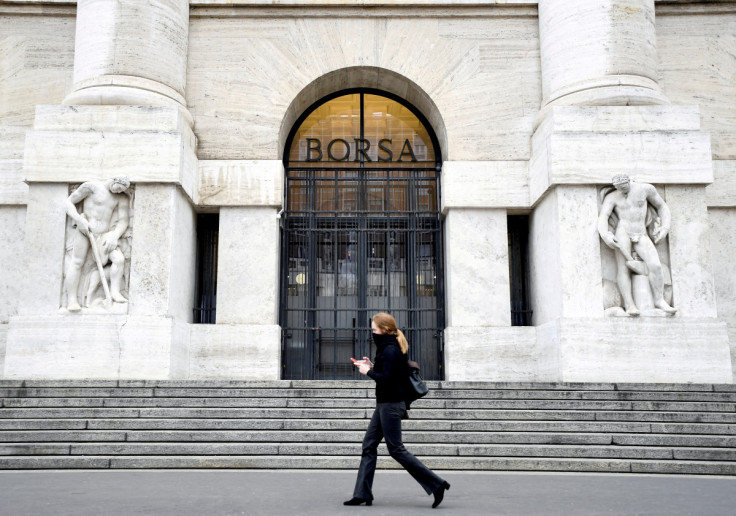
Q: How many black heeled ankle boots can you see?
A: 2